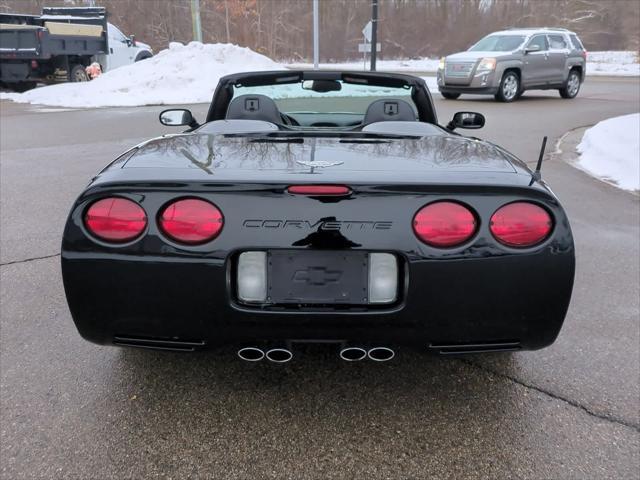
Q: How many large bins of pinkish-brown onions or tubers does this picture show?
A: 0